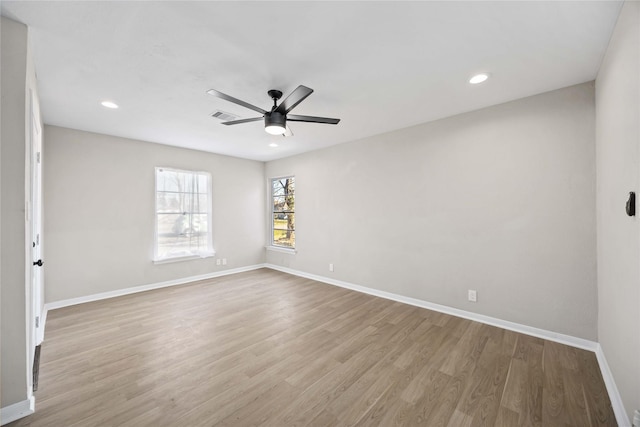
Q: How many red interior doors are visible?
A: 0